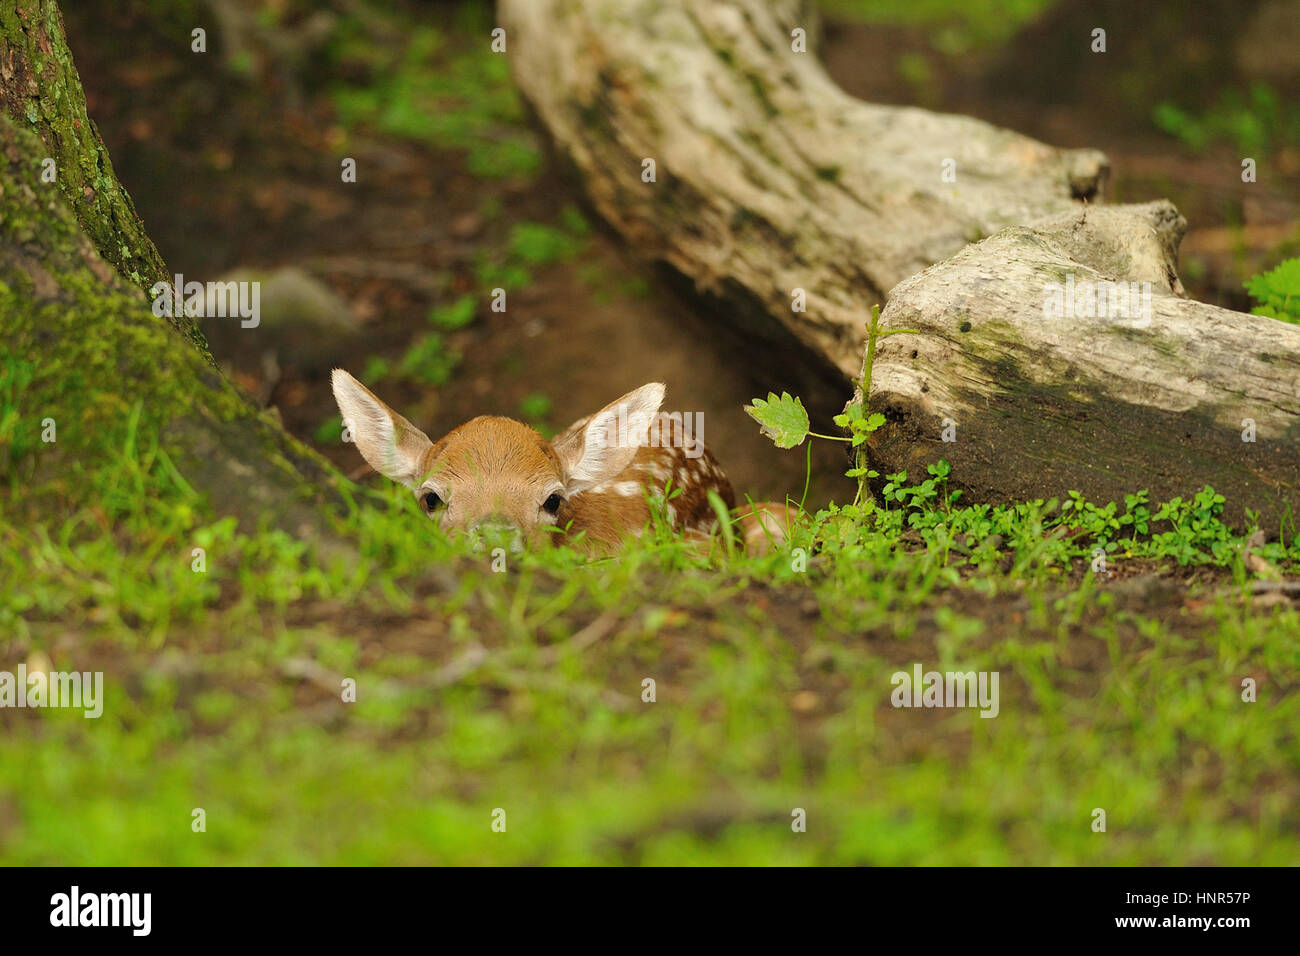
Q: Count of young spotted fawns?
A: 1